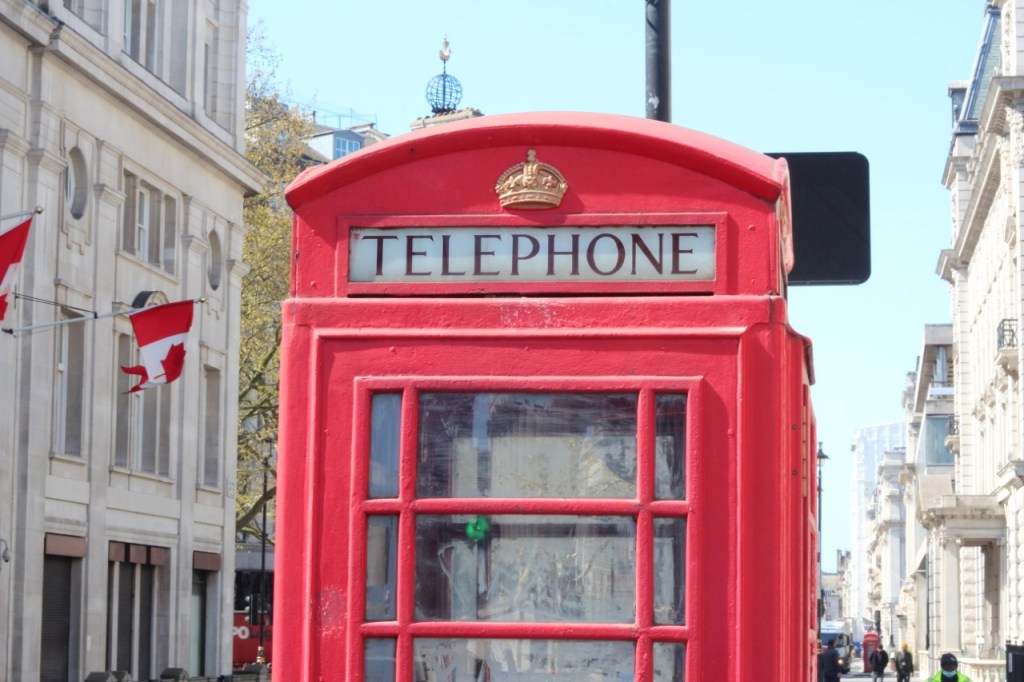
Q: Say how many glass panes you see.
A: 9